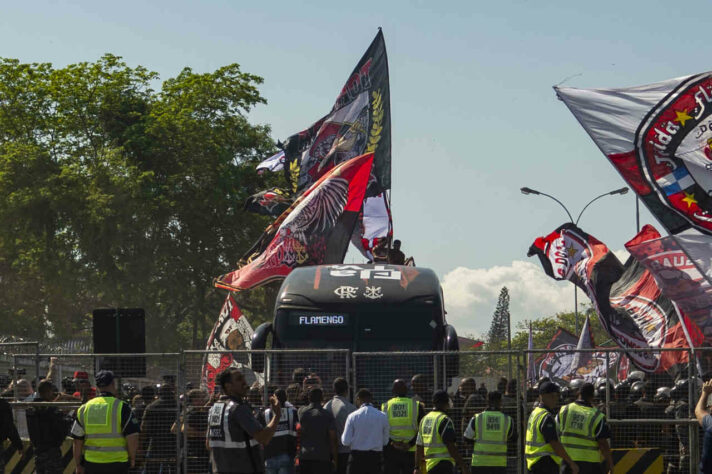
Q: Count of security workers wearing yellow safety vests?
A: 6